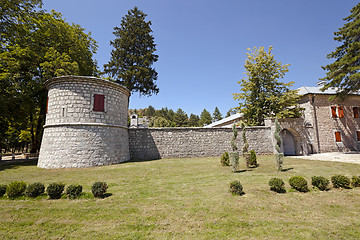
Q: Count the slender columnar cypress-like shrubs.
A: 3